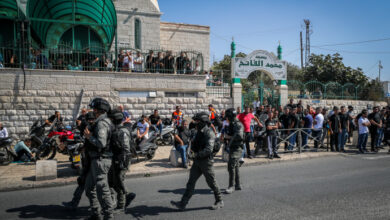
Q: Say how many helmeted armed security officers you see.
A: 5